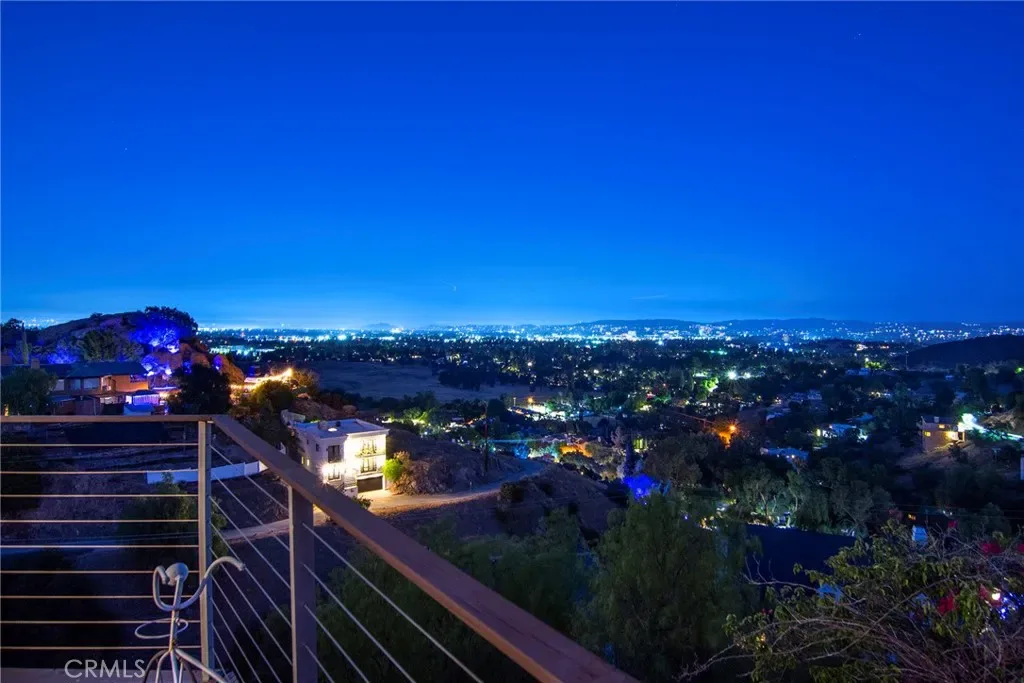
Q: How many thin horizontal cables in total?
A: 9